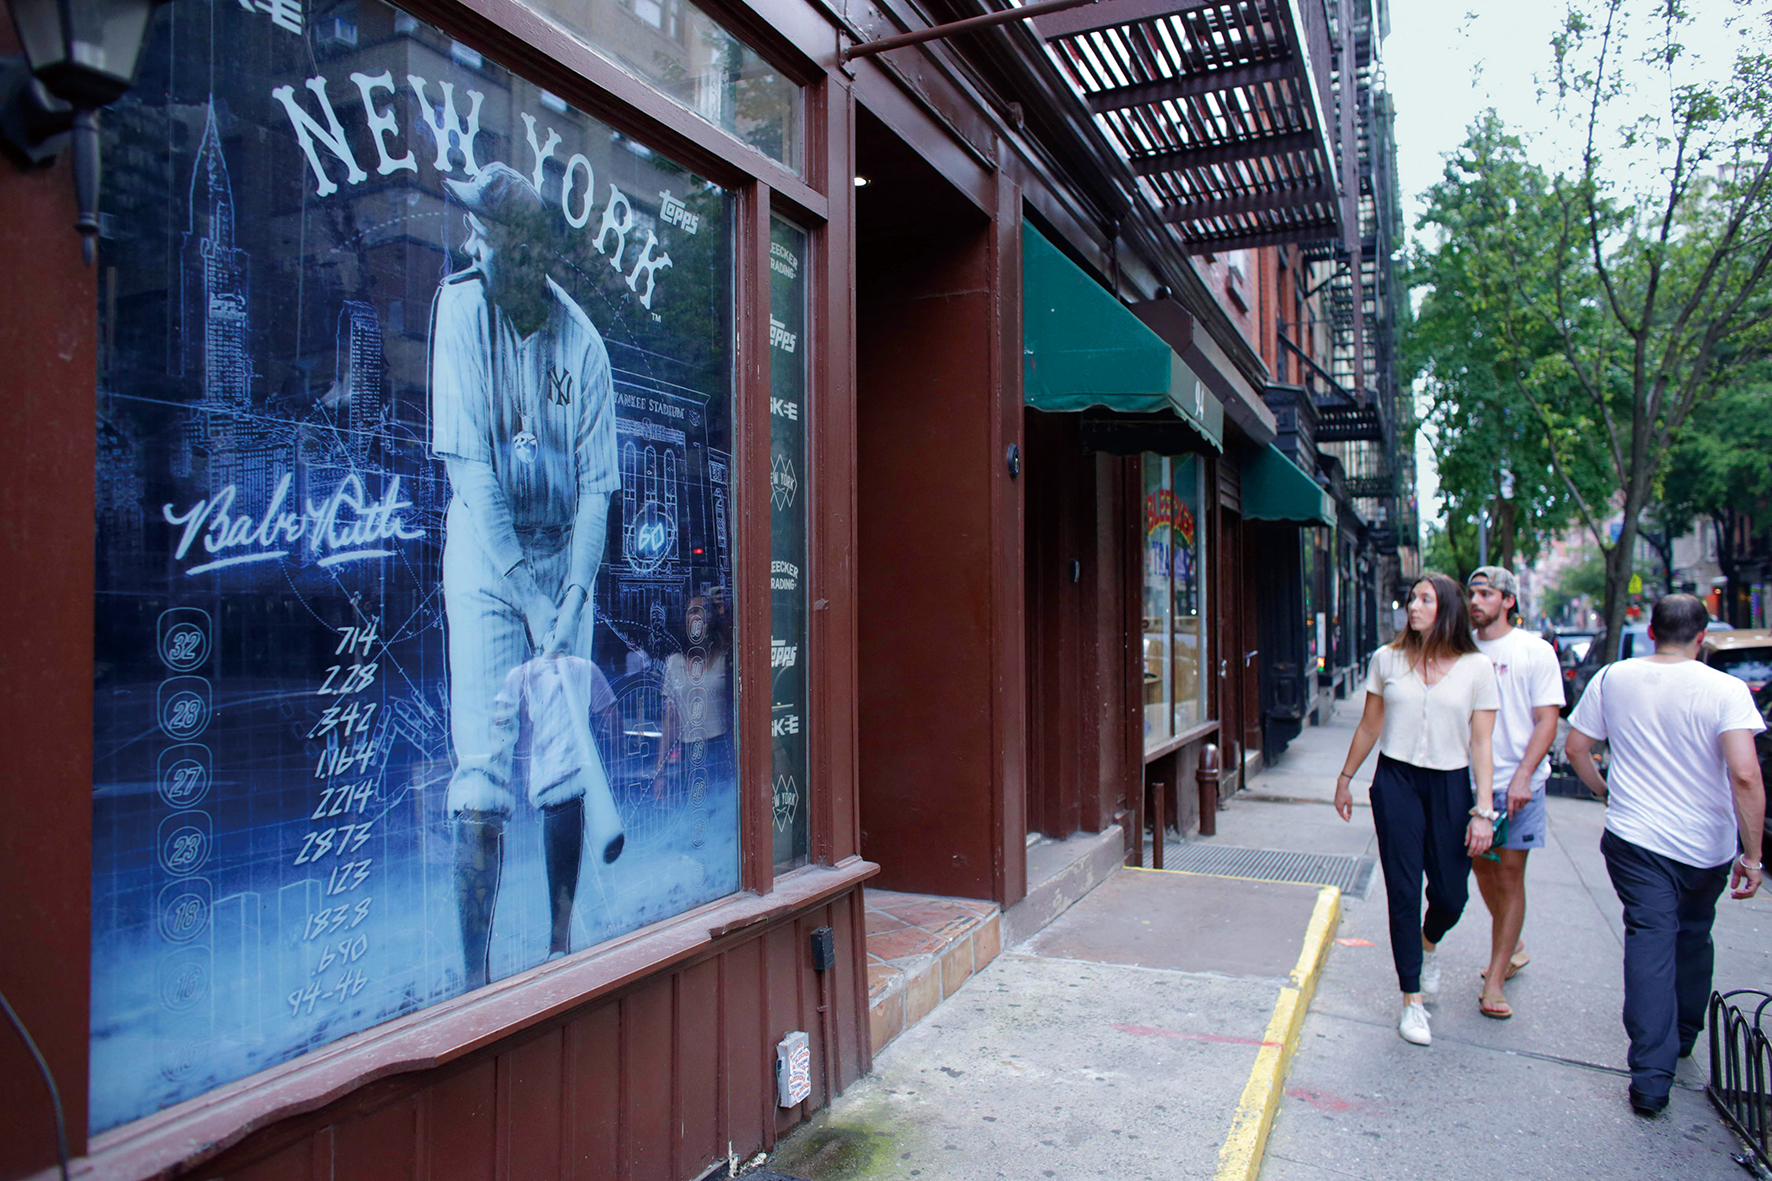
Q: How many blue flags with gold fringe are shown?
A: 0